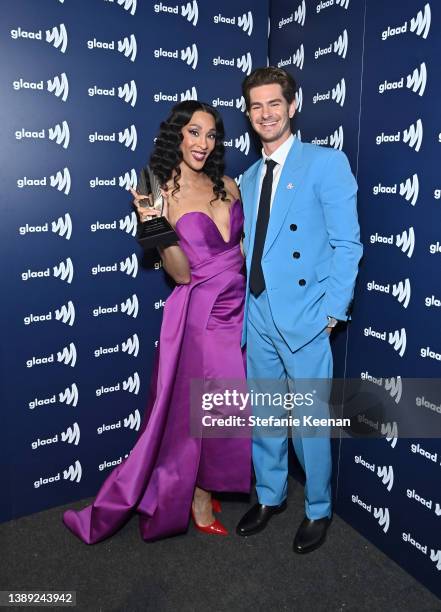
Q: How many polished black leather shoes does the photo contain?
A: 2